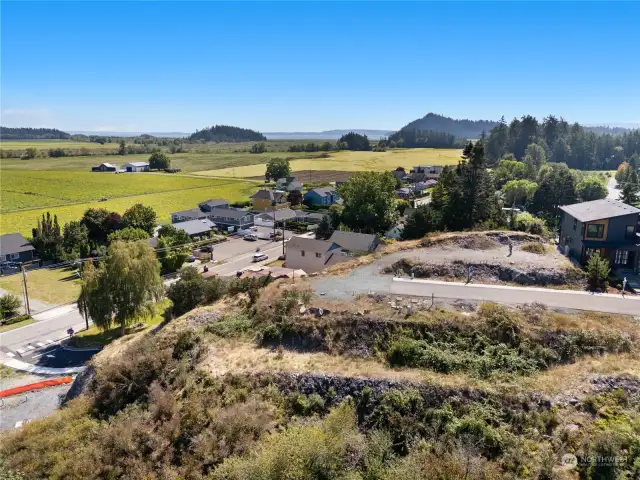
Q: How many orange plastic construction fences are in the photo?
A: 1